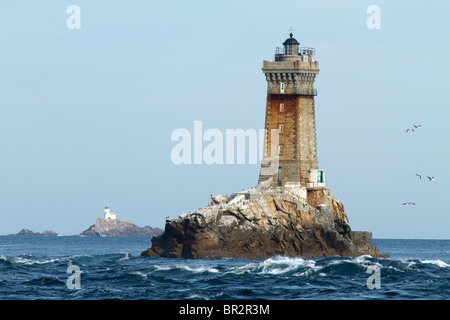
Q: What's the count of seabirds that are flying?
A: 5